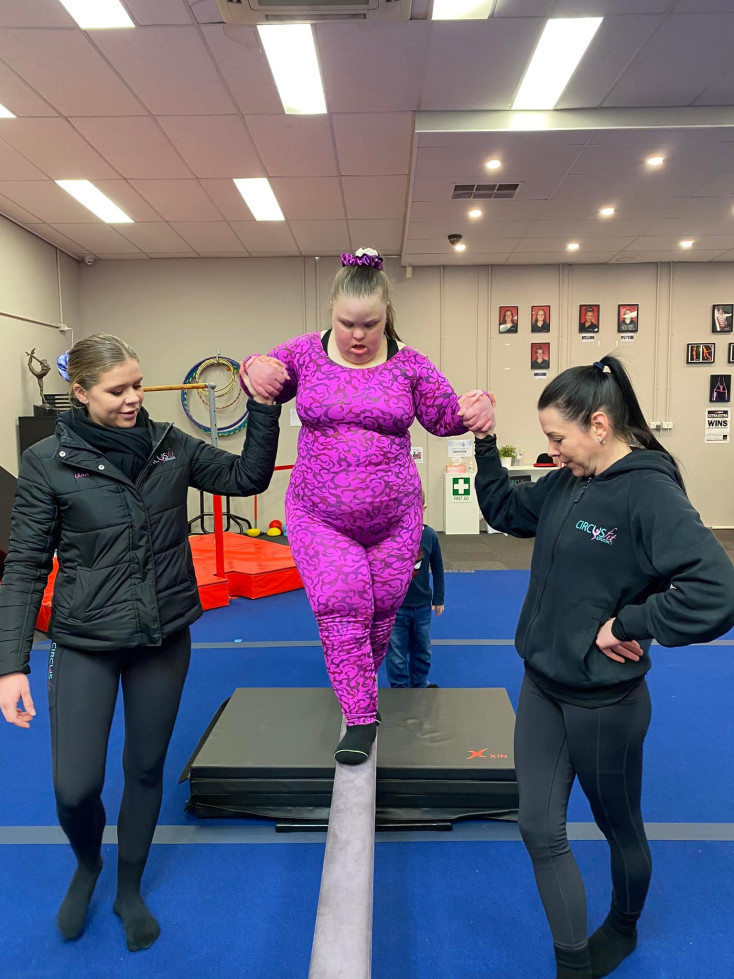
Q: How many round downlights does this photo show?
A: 7